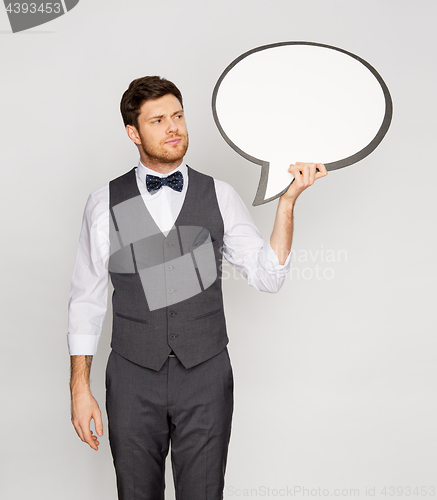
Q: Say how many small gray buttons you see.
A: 5